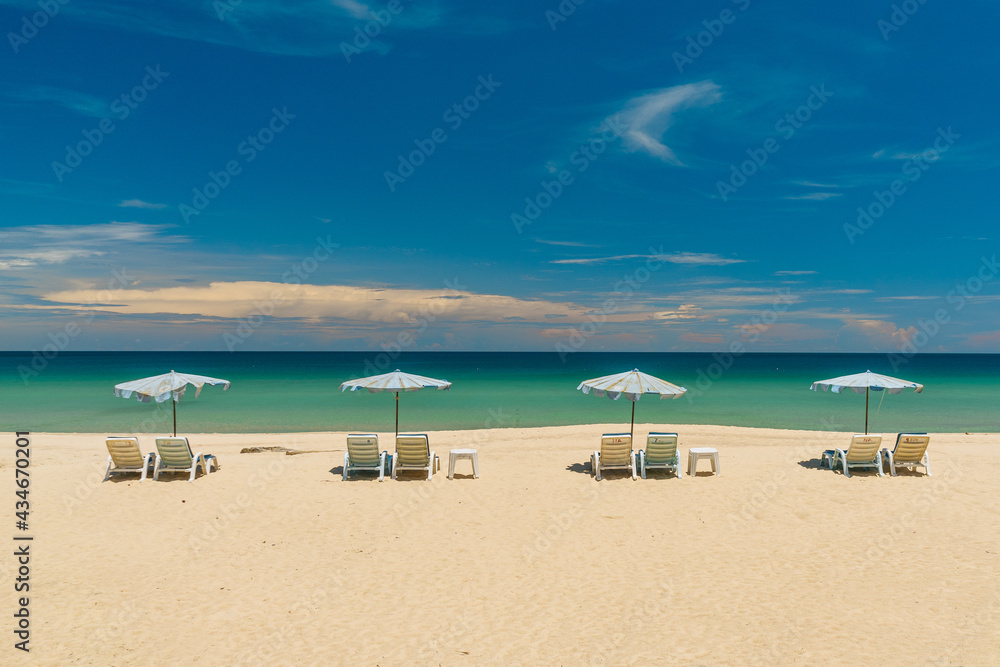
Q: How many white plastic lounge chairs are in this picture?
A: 8